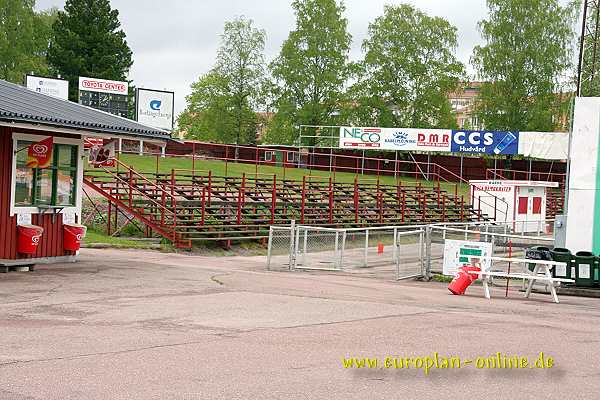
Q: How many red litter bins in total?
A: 3